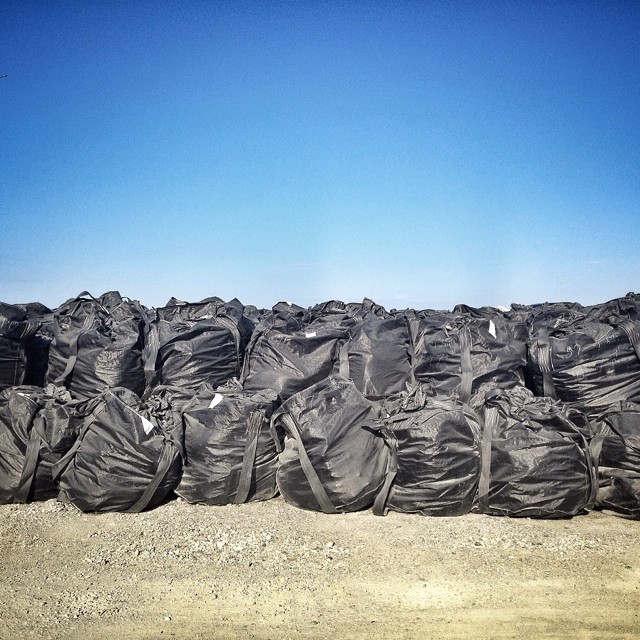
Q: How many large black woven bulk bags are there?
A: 14